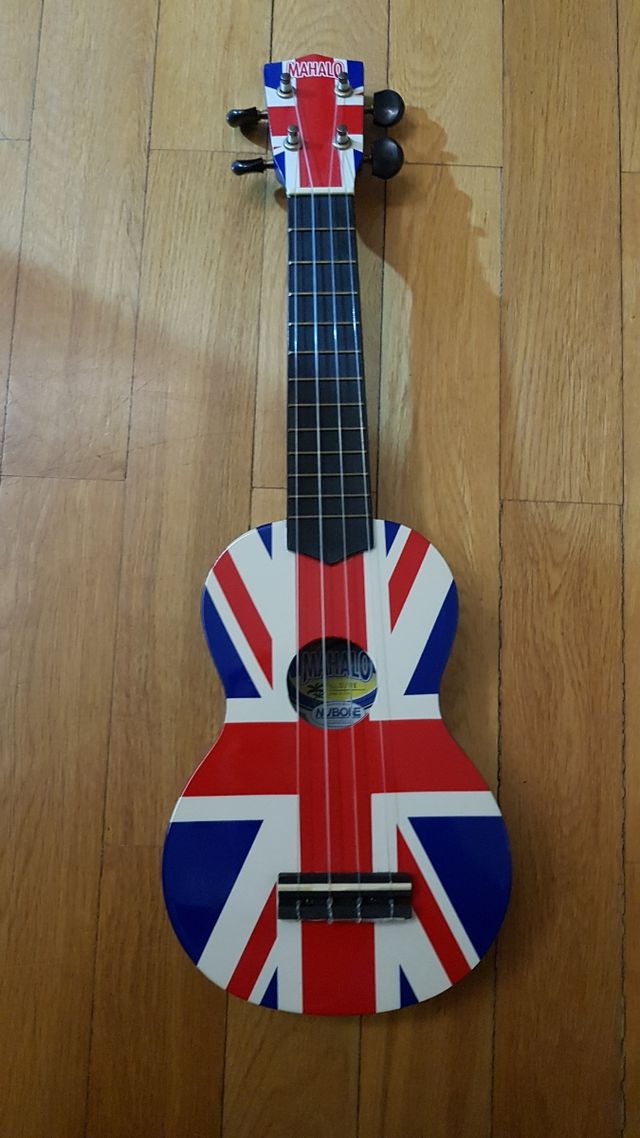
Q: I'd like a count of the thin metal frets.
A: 12